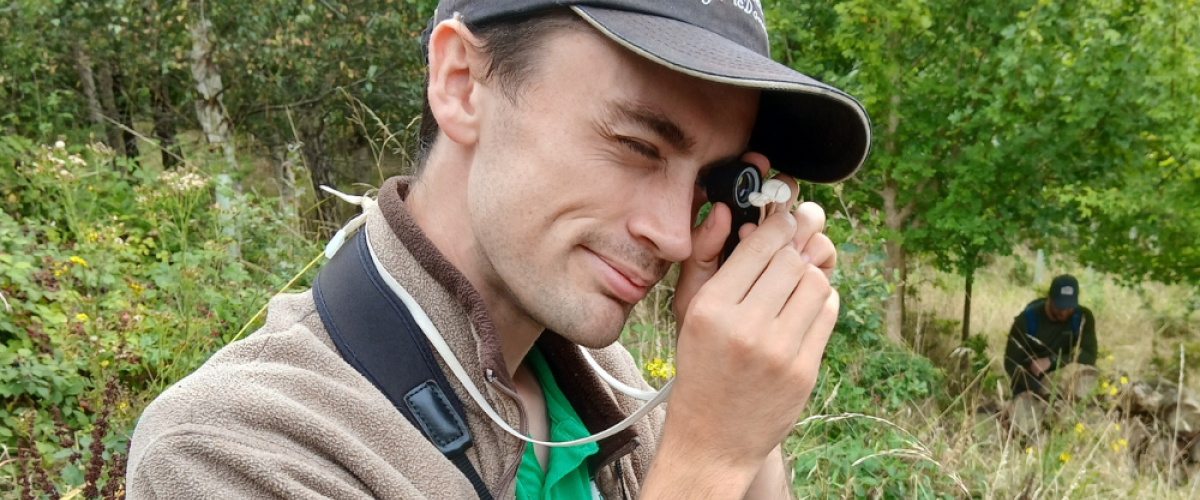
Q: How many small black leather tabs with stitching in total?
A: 1